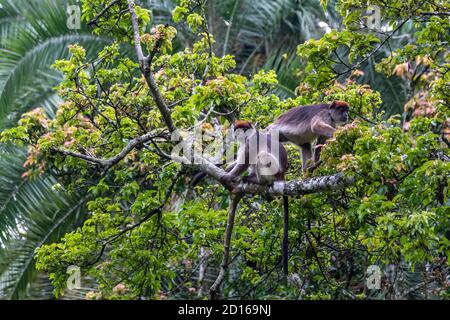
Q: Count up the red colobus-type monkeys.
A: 2